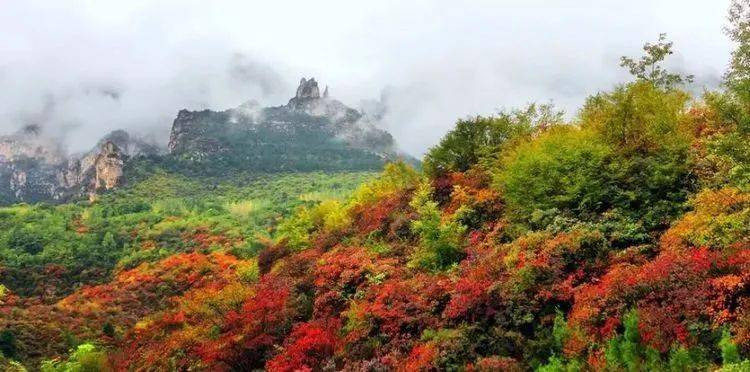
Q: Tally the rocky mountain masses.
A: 2